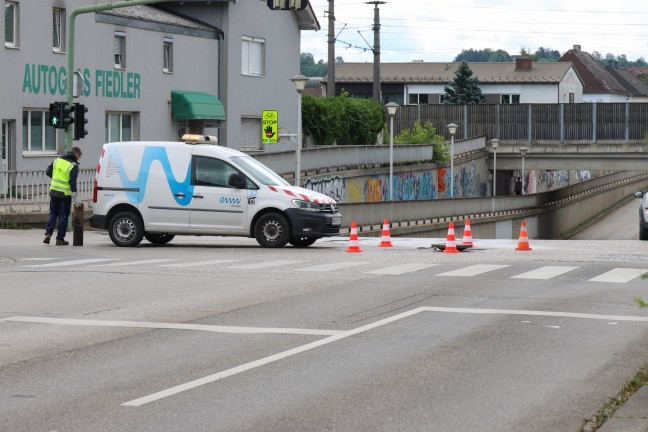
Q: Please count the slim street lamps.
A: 5